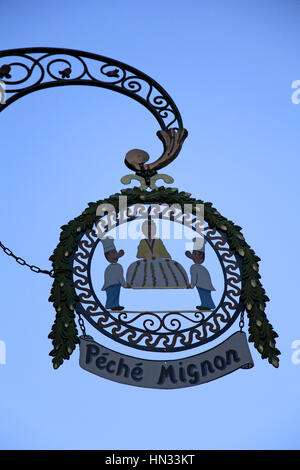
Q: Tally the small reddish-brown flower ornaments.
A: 3